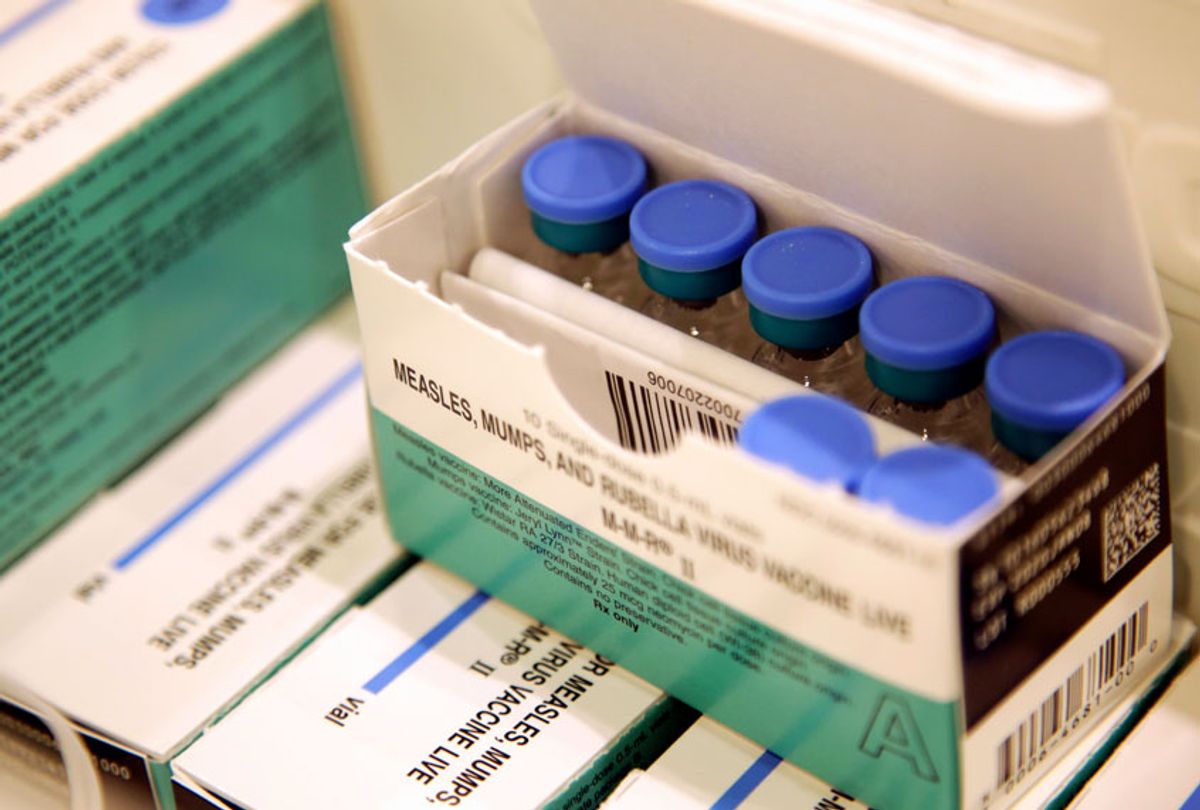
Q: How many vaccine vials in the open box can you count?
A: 7